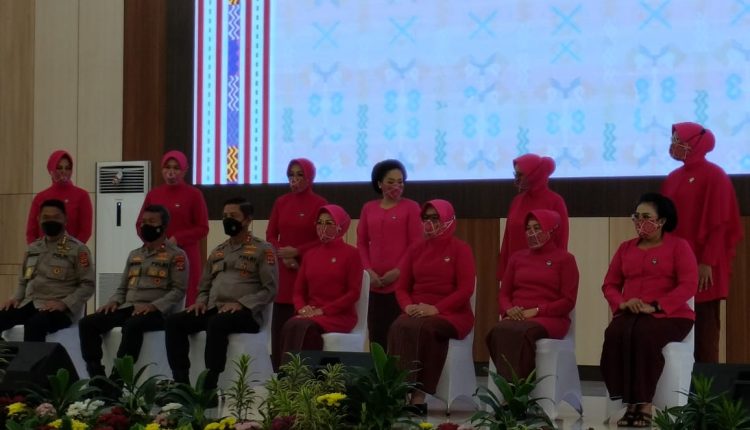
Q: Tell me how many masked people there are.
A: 13